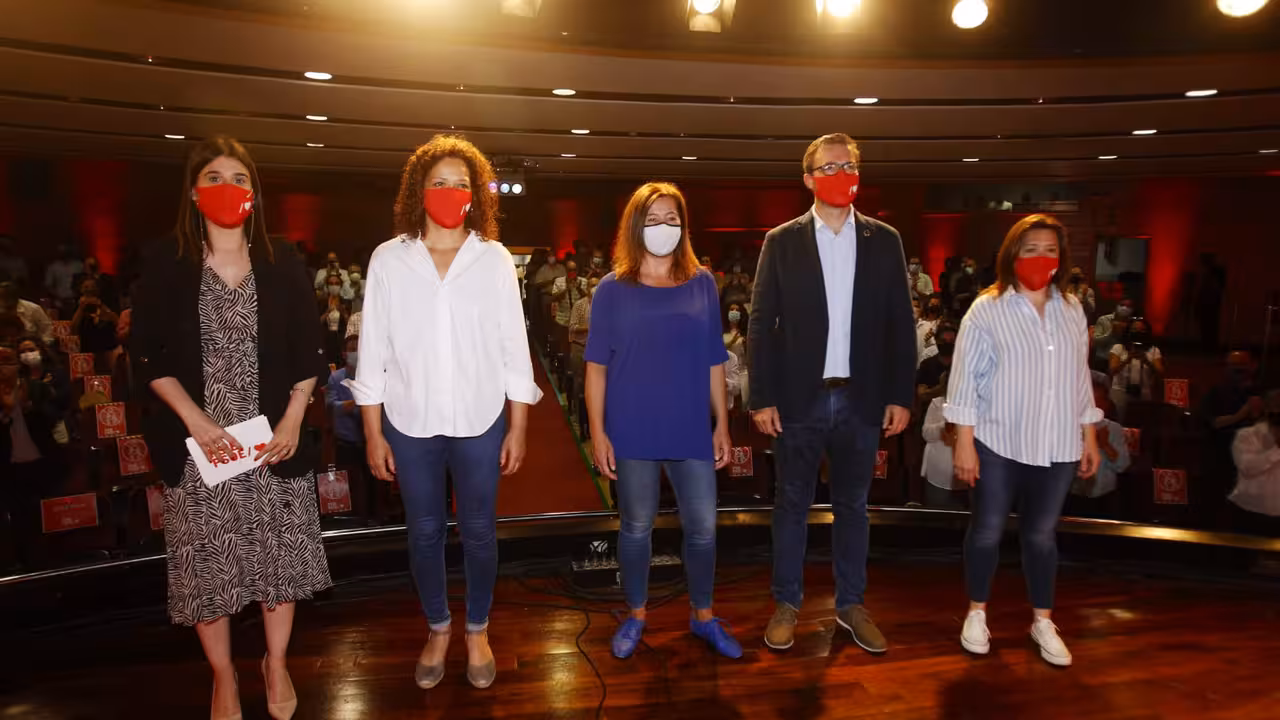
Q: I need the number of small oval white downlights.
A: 14